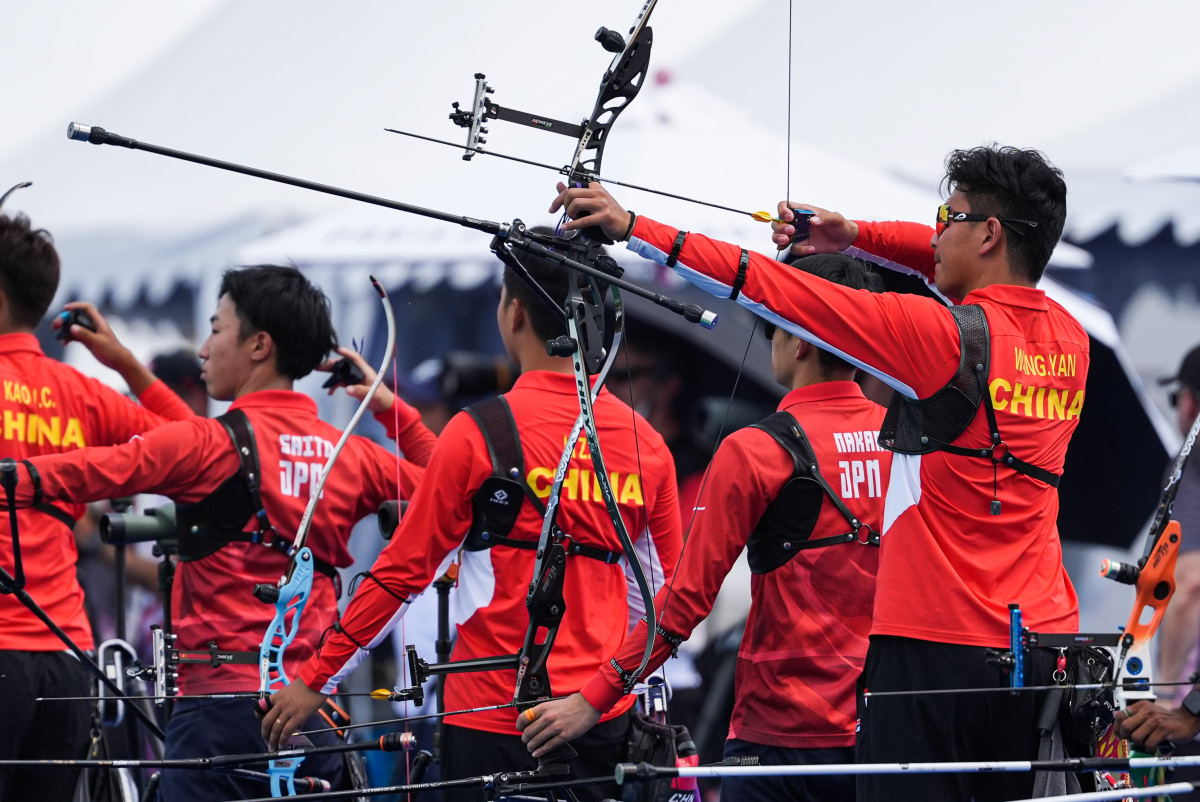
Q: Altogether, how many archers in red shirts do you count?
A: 5